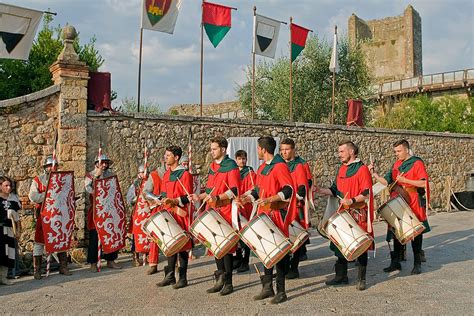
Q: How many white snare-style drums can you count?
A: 6